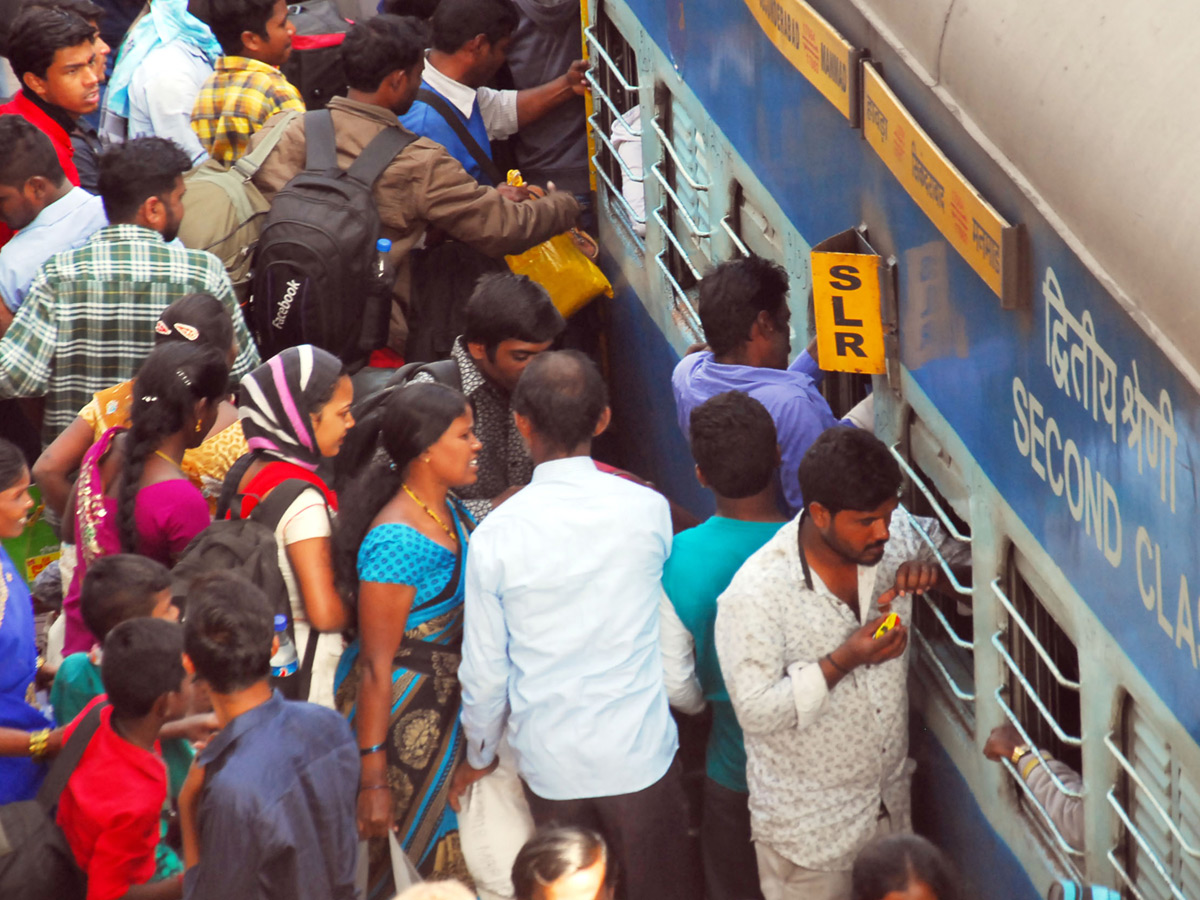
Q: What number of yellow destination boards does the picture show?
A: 2